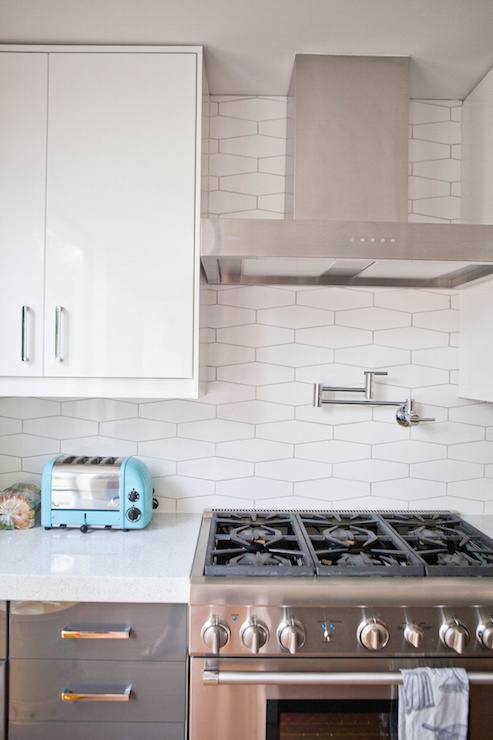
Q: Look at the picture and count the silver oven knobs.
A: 7